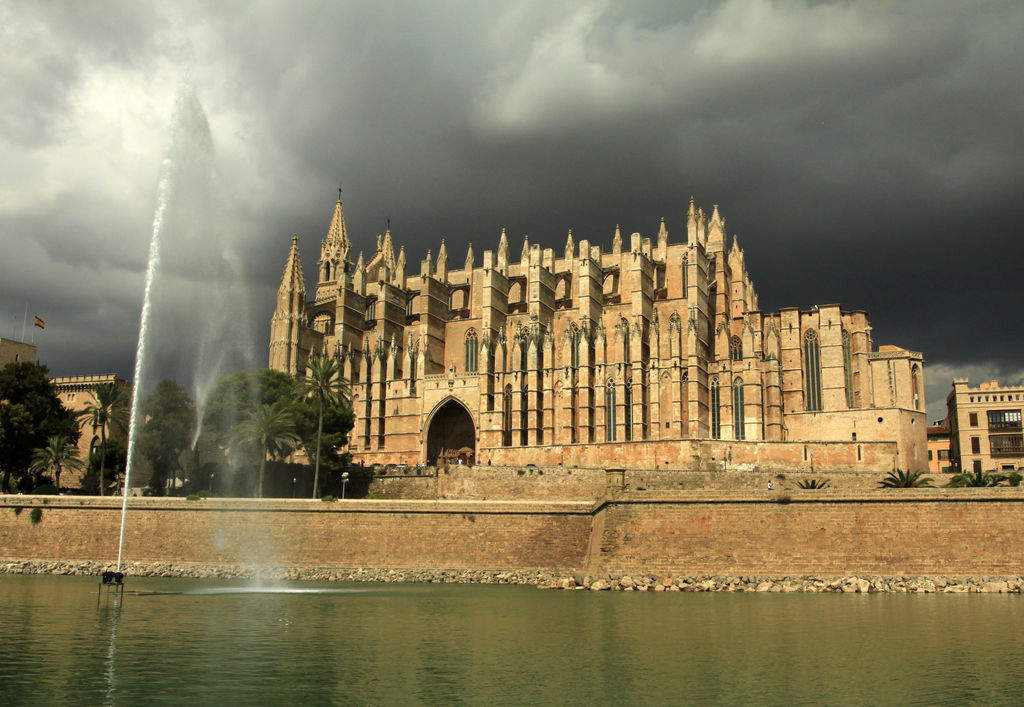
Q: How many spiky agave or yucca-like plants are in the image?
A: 3